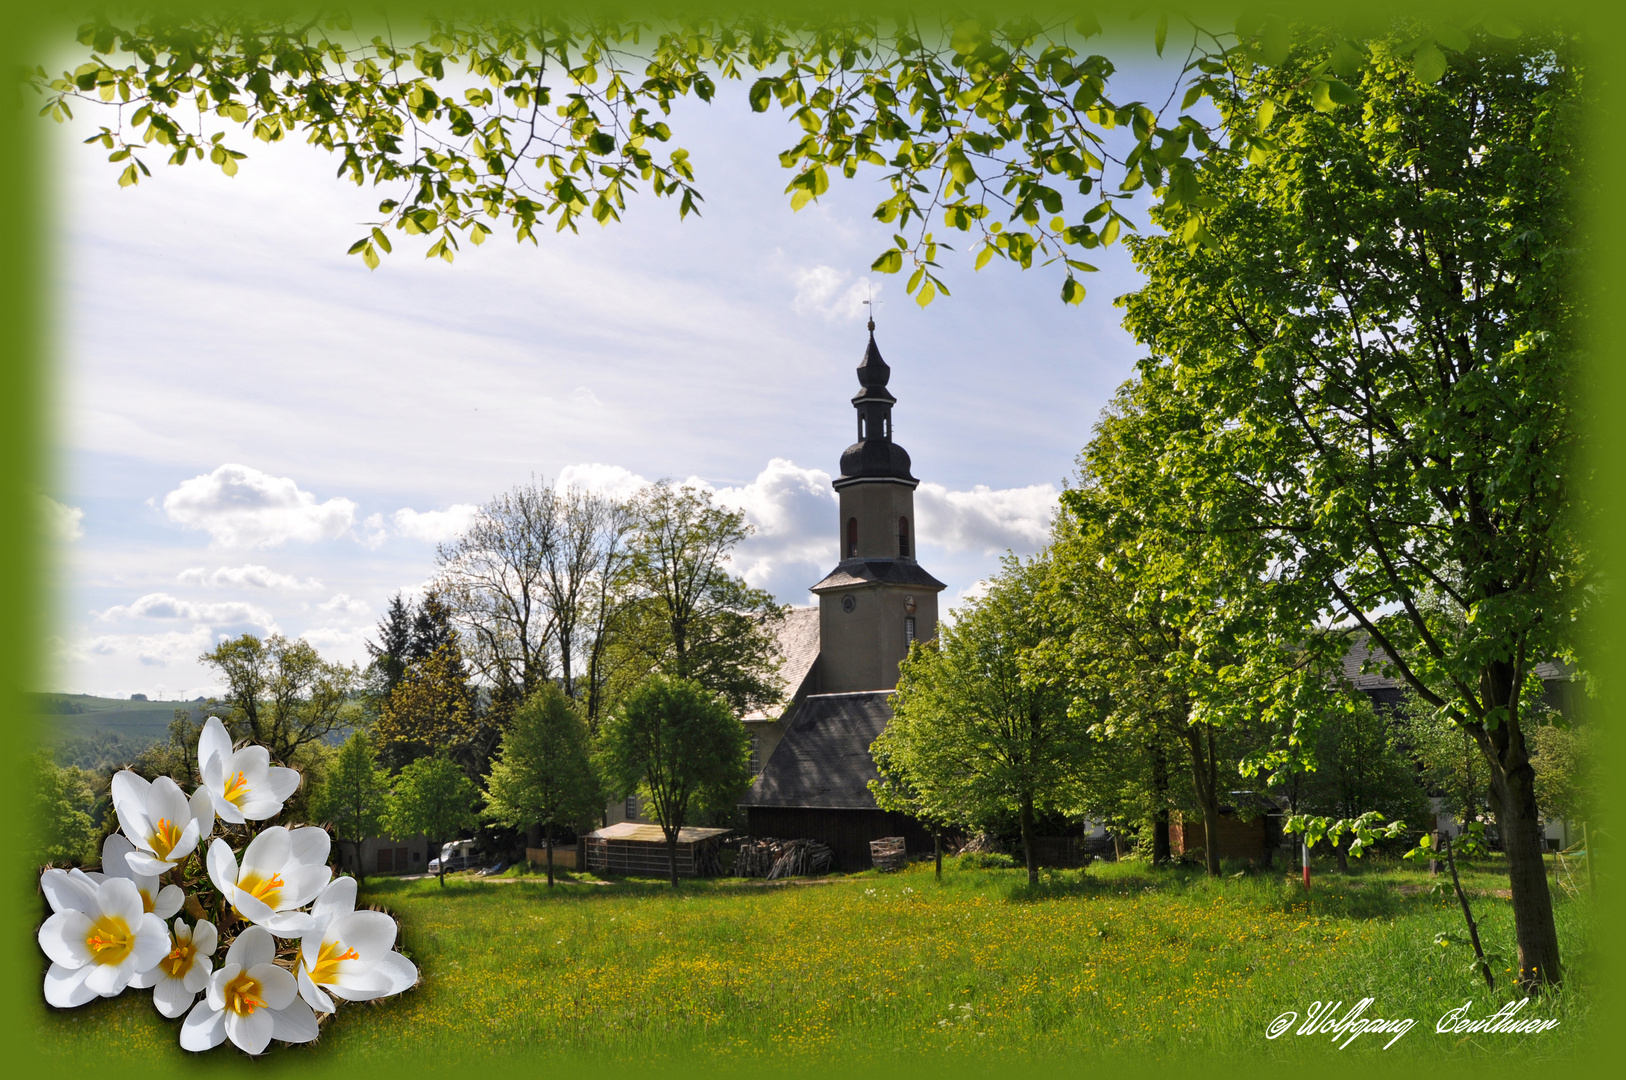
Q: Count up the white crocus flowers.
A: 8